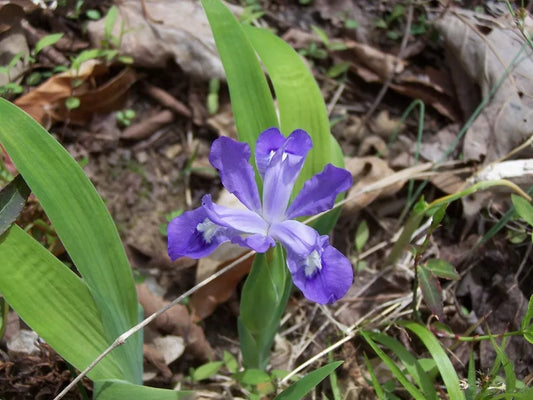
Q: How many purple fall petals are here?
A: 3